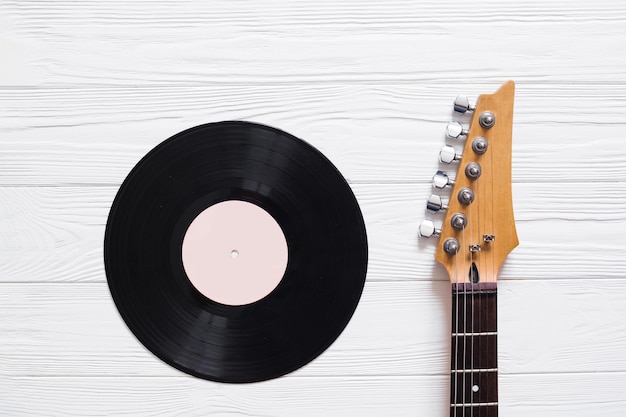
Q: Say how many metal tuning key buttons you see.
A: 6